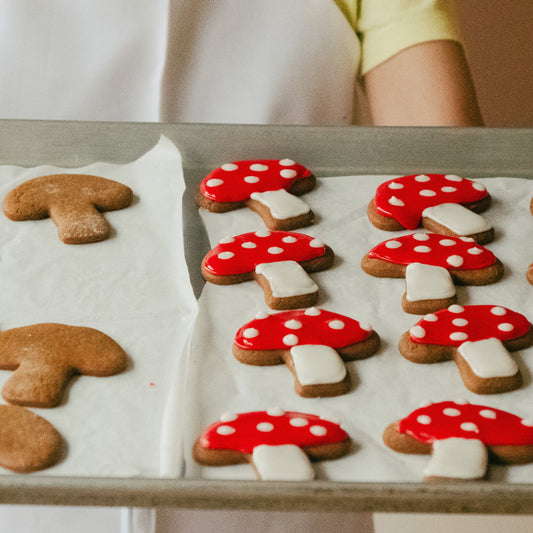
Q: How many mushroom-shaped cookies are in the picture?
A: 10